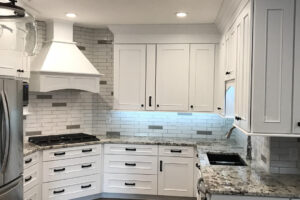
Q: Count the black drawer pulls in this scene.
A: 12